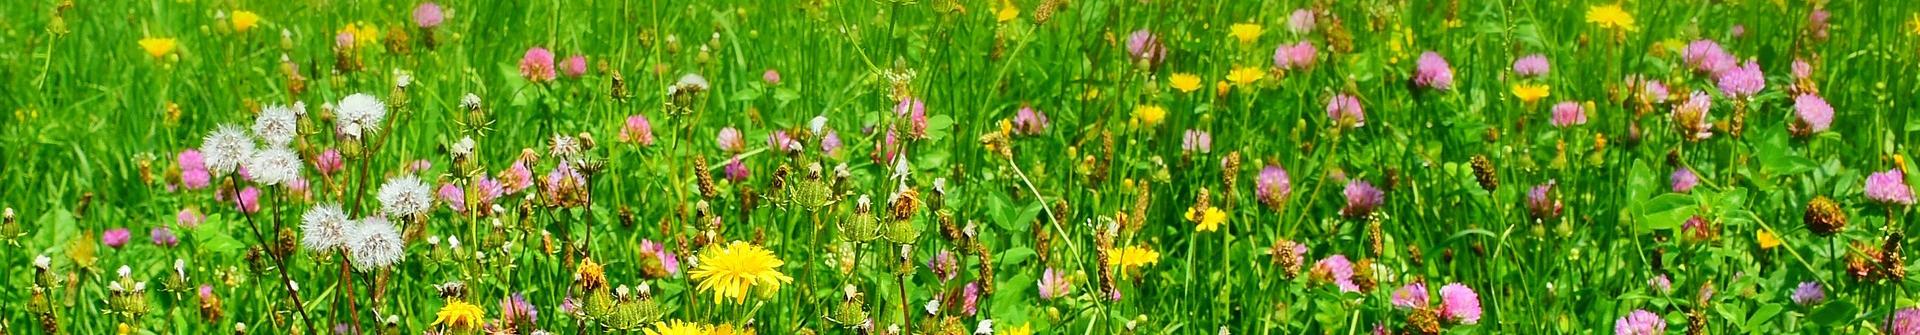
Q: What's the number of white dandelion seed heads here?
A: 7